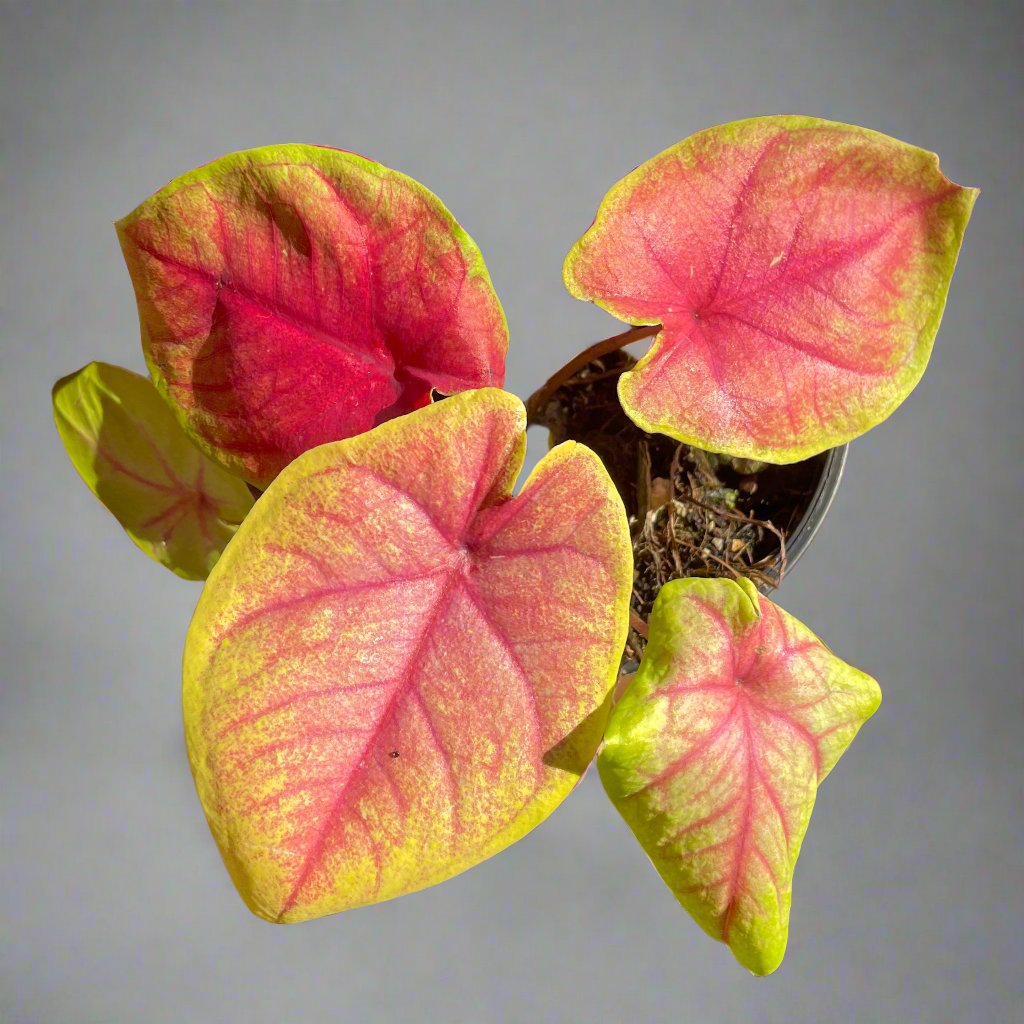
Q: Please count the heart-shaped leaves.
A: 5